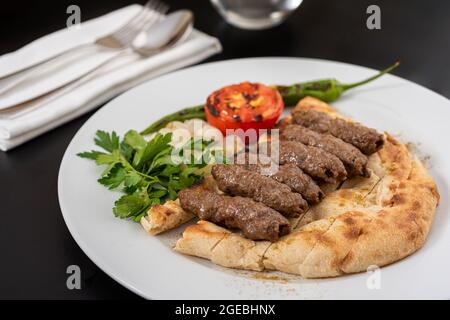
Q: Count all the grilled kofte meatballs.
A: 6